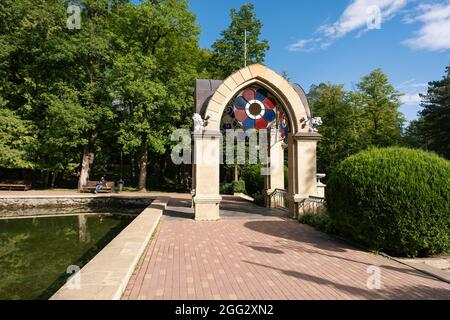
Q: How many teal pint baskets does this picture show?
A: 0